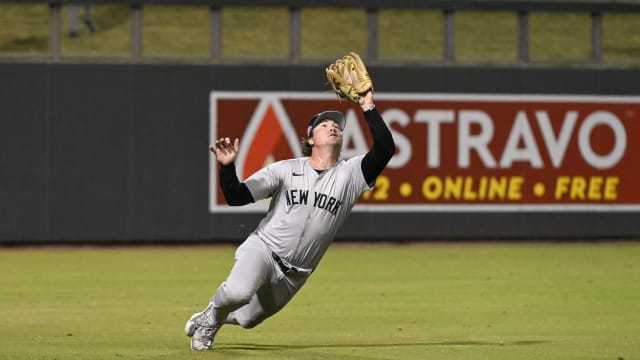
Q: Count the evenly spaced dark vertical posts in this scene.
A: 8